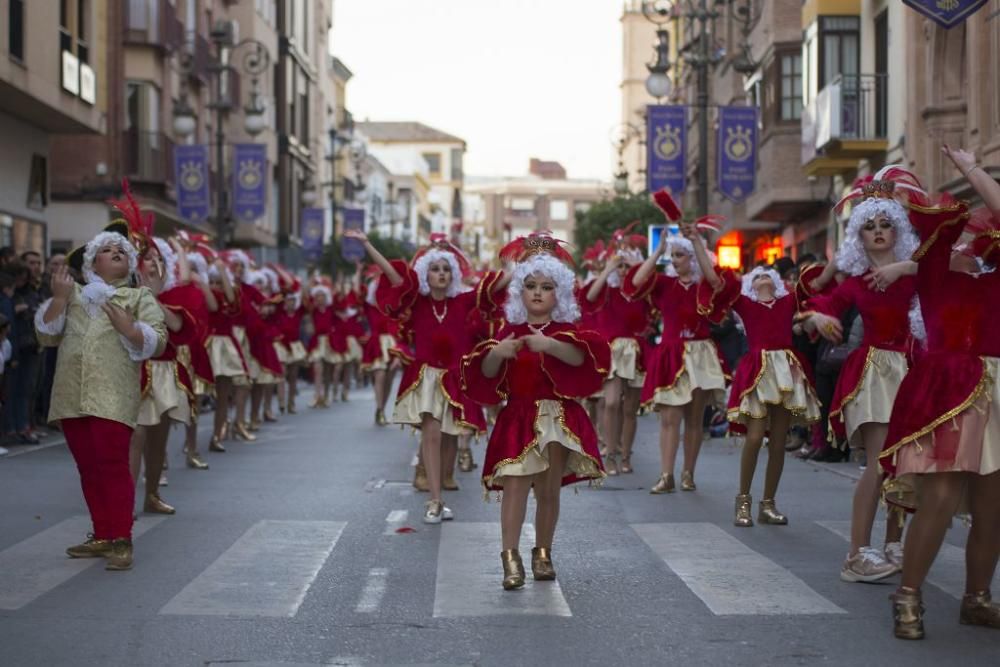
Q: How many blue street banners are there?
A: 7